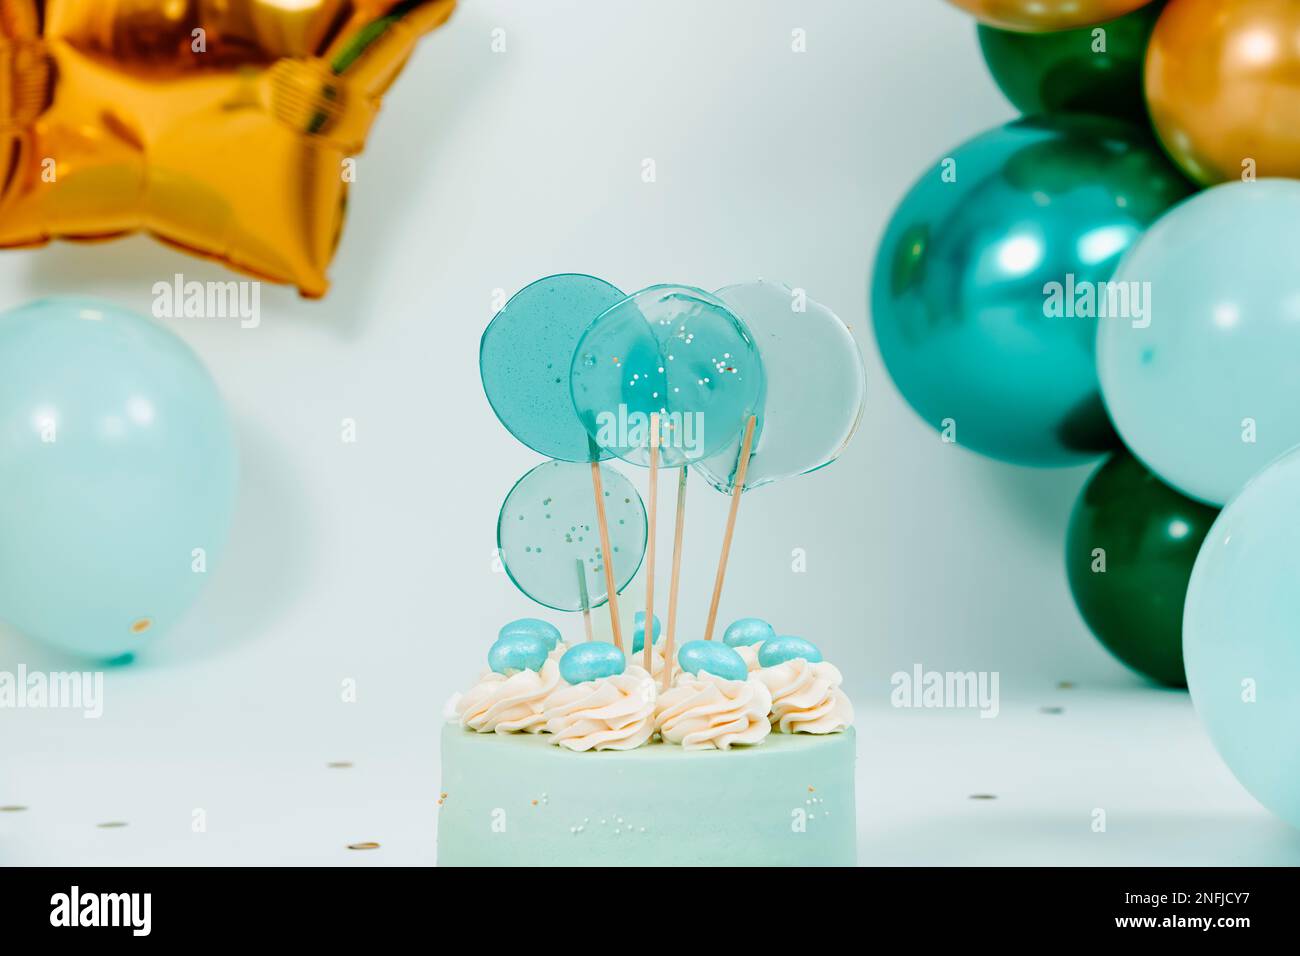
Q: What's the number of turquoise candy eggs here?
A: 7